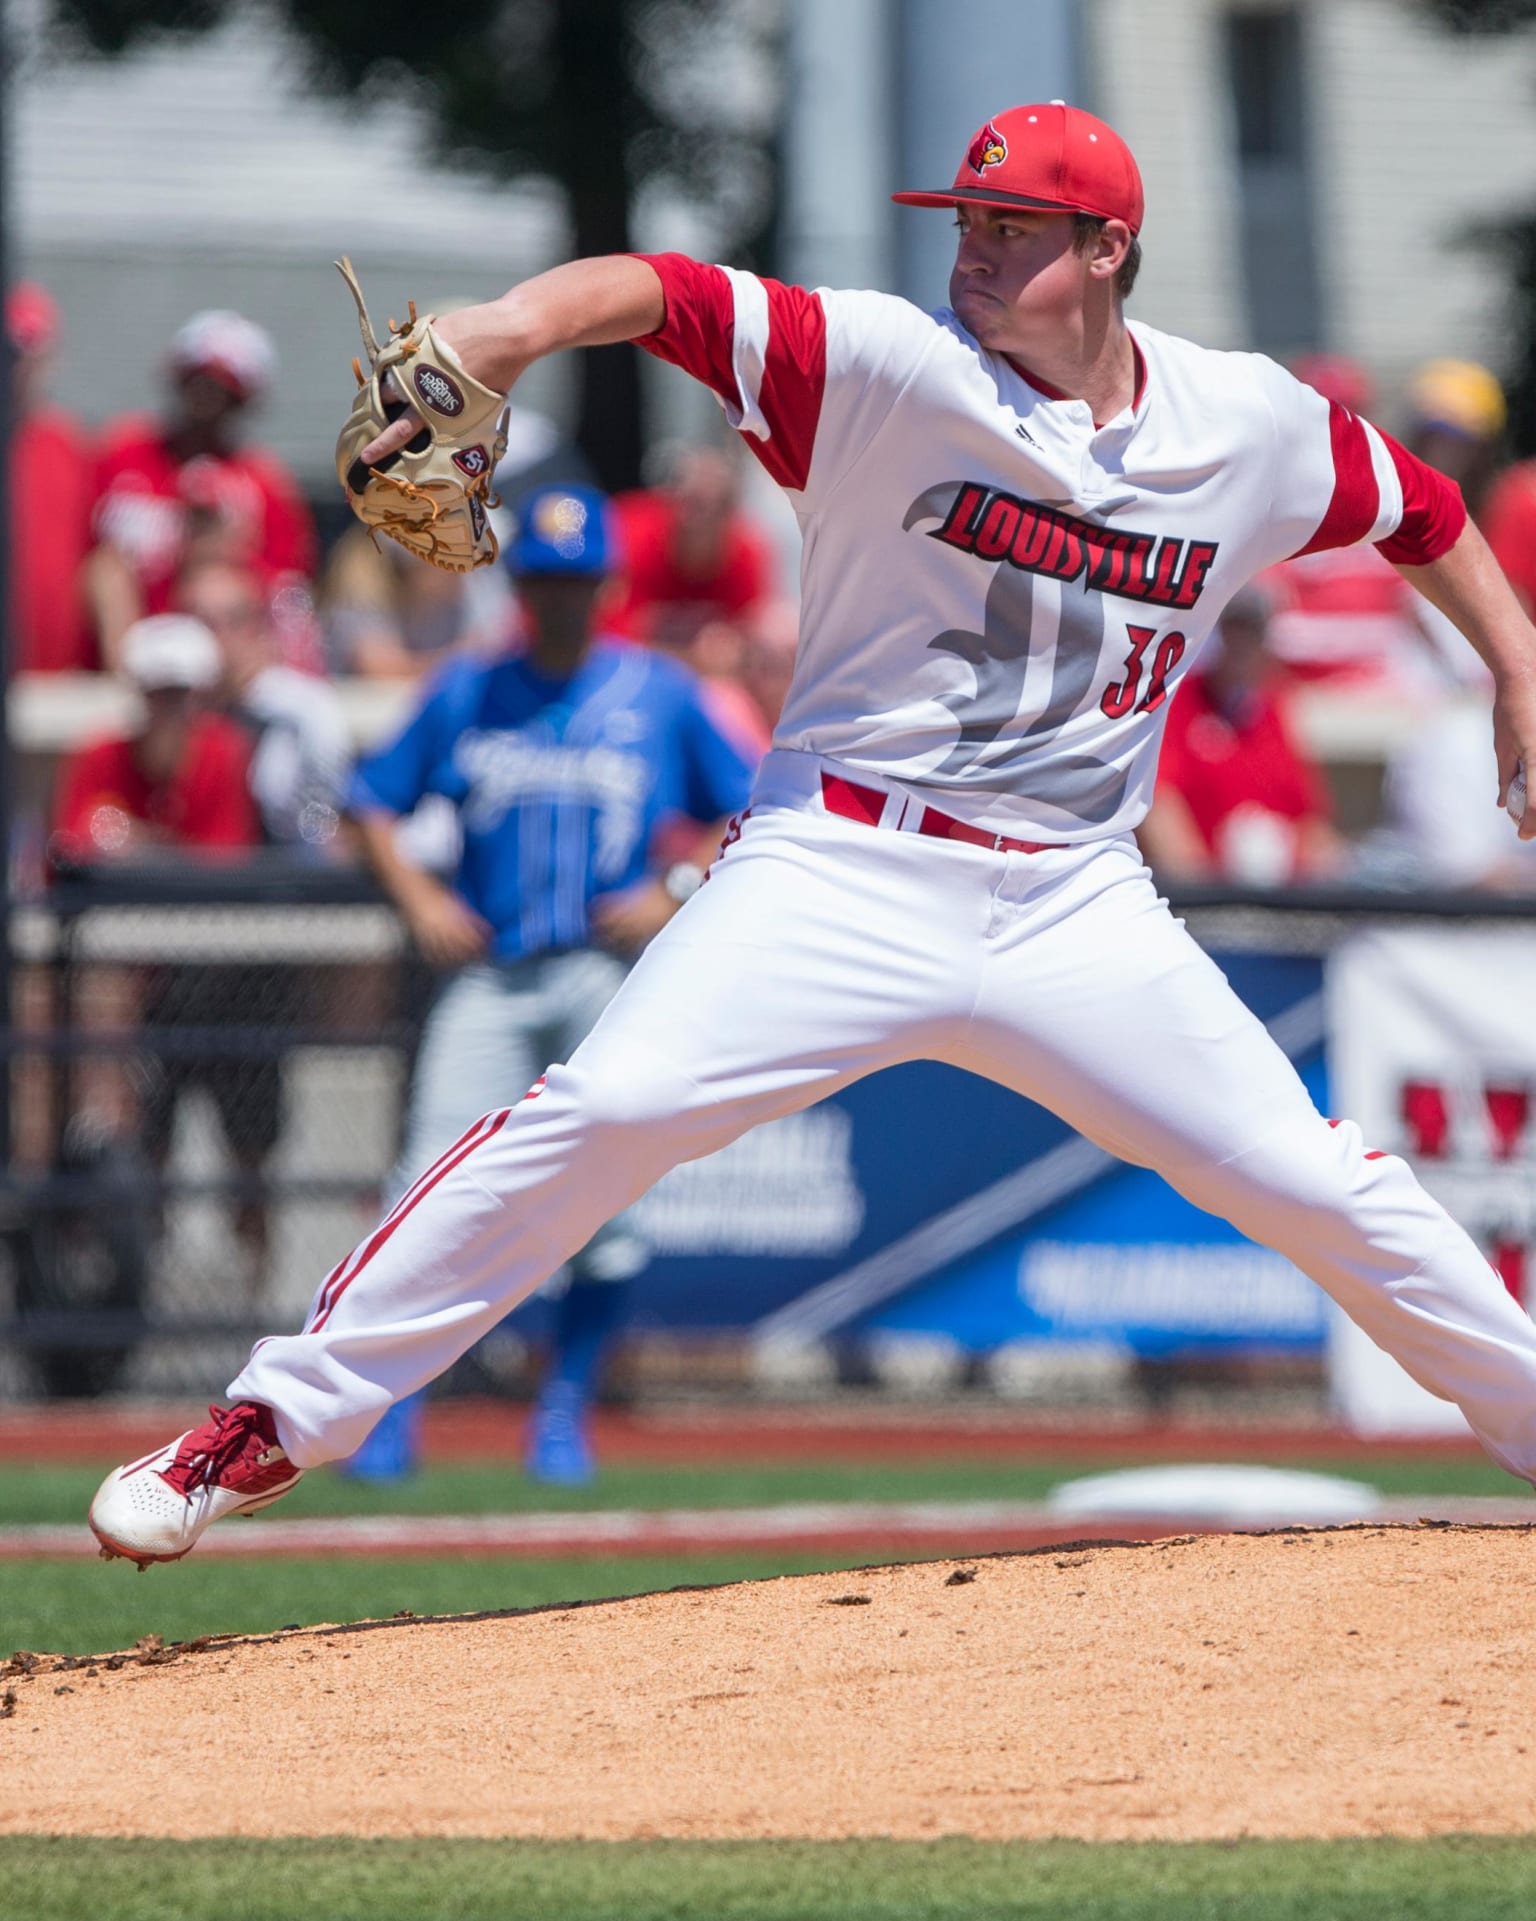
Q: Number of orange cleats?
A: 0